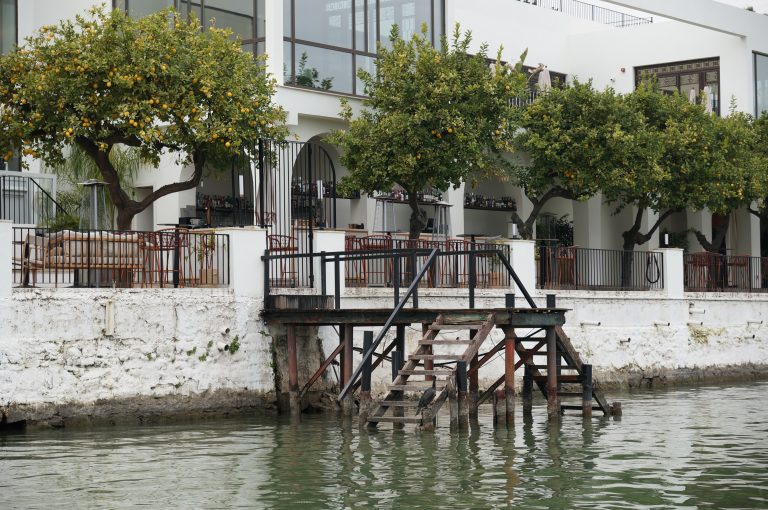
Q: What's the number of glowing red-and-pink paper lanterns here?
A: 0